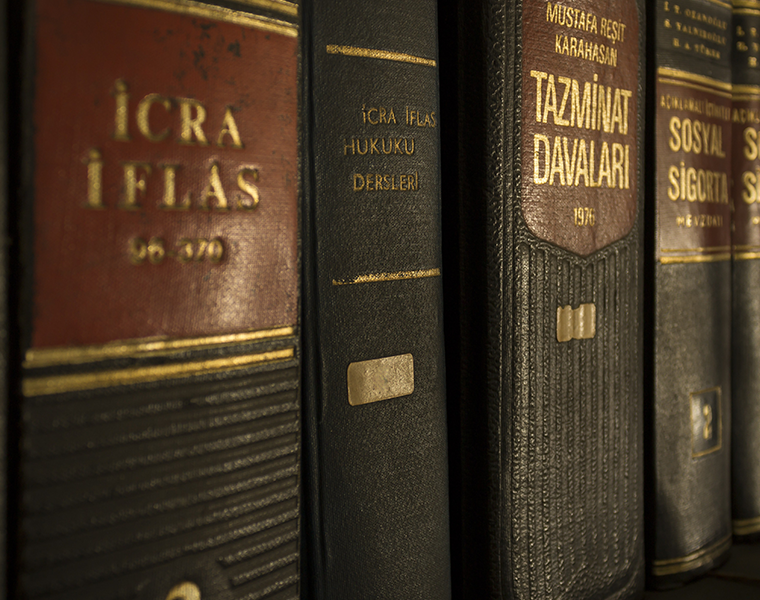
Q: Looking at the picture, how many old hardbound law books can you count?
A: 5